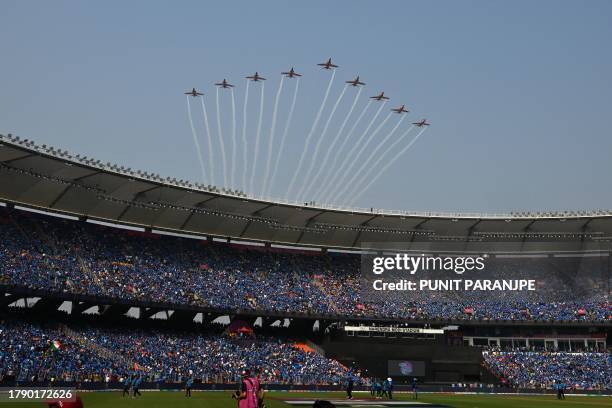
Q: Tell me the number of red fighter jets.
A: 9